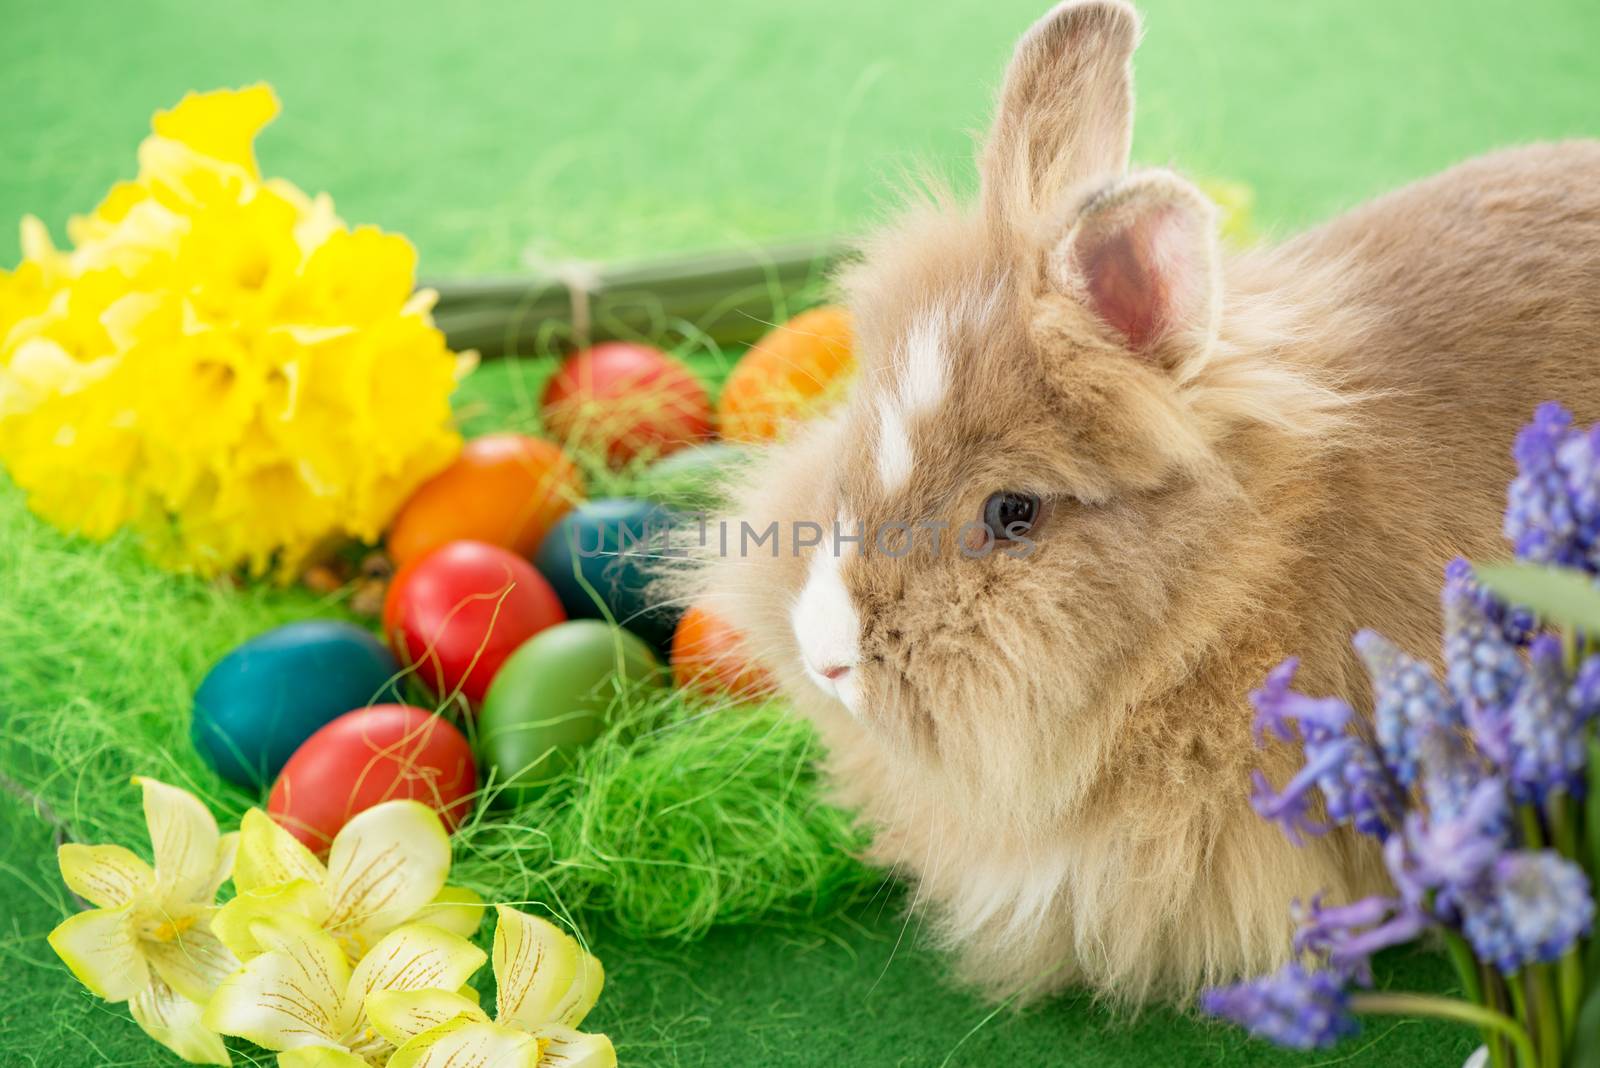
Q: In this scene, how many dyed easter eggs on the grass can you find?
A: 10